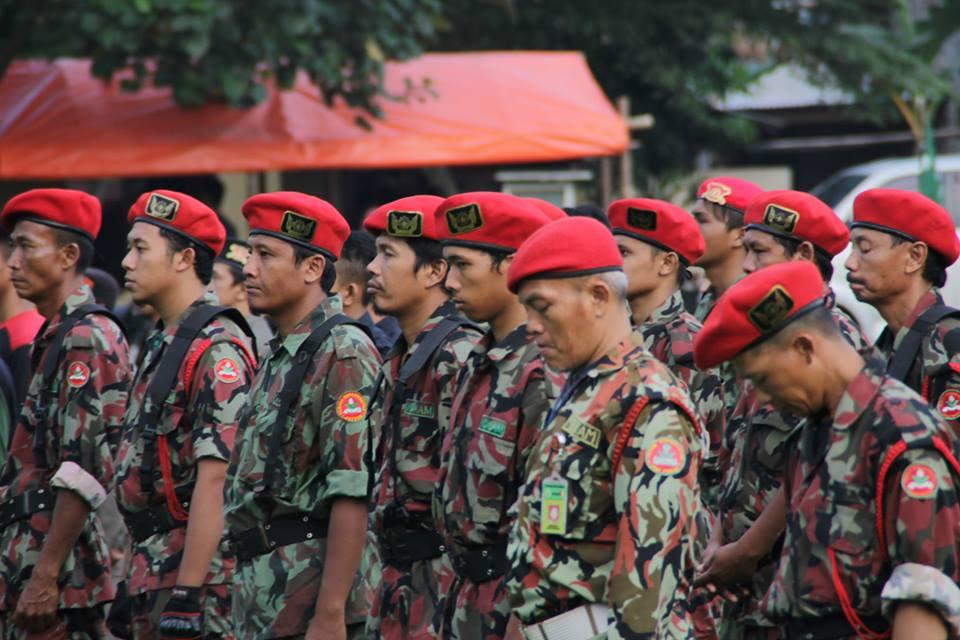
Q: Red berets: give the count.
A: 12